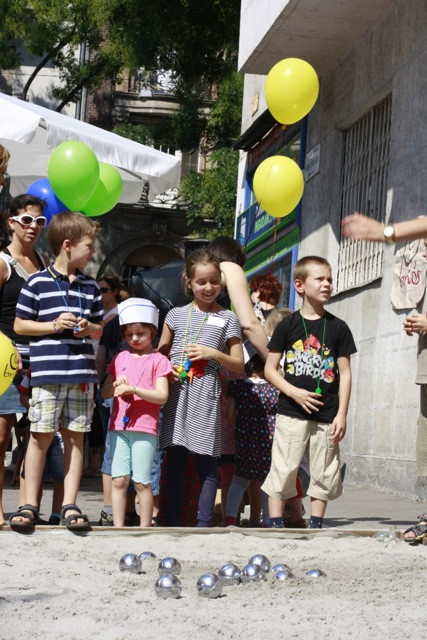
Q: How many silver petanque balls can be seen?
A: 11